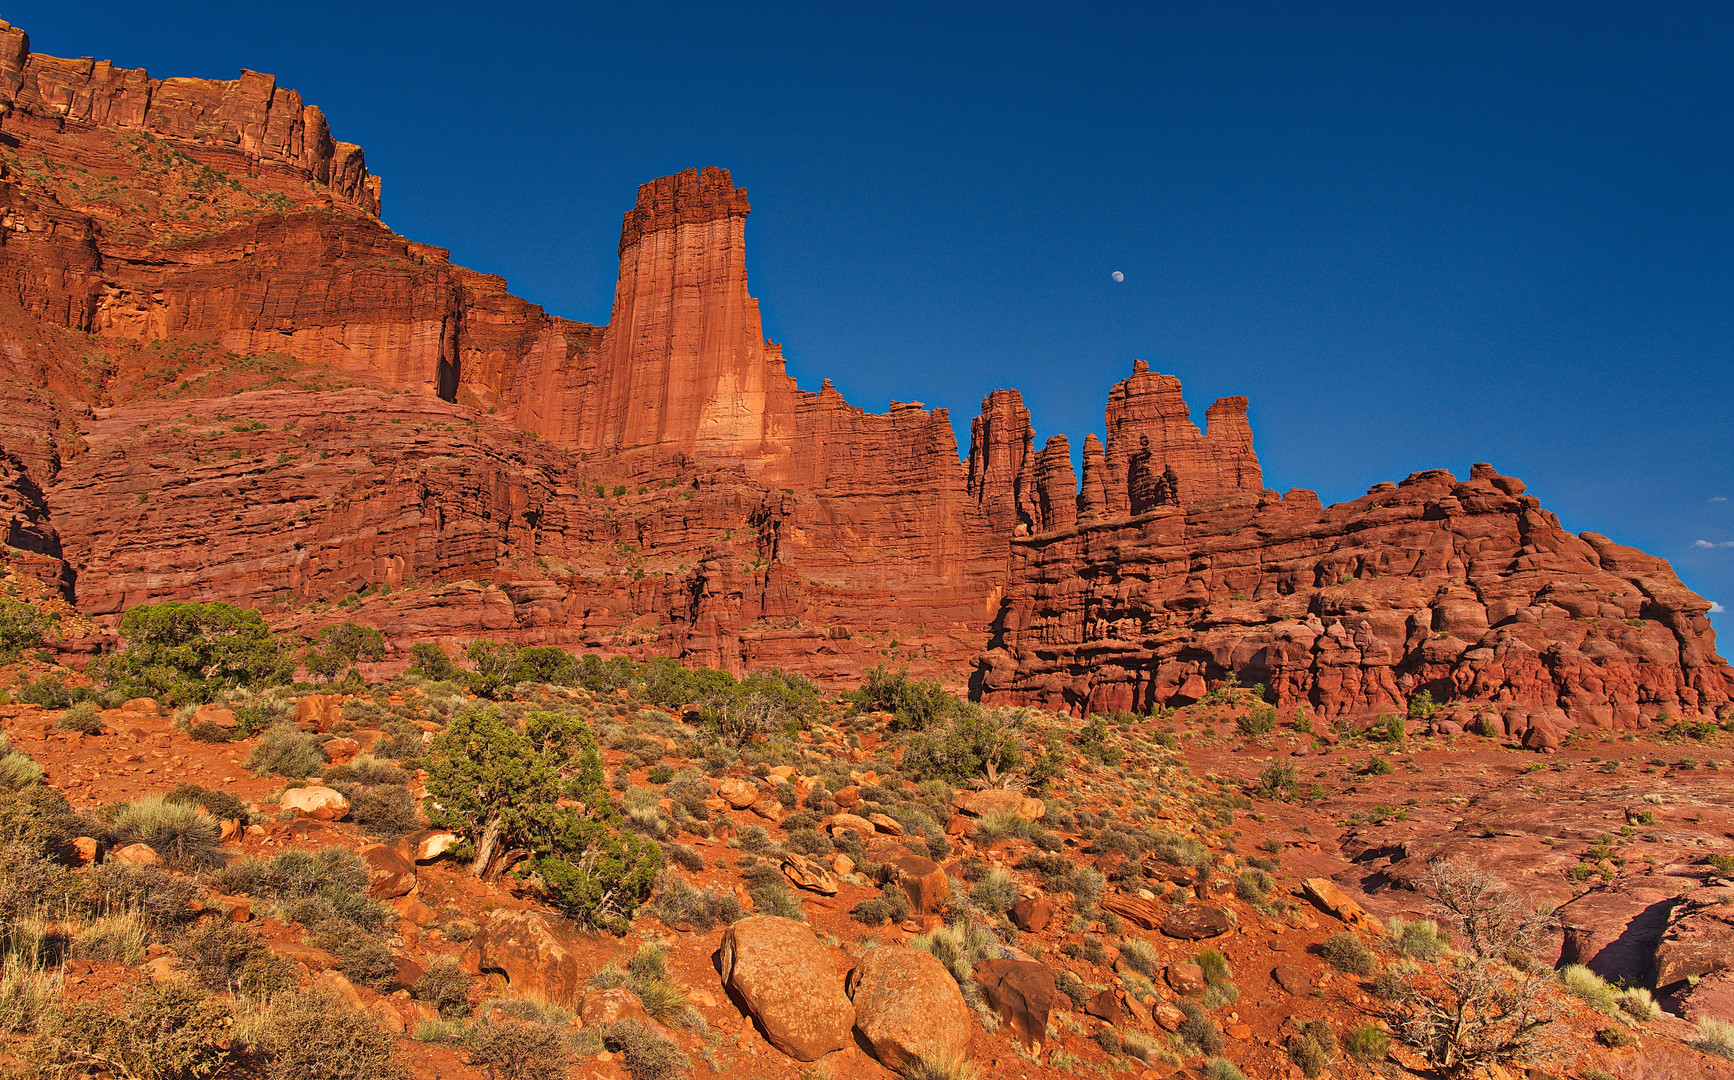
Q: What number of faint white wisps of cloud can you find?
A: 3